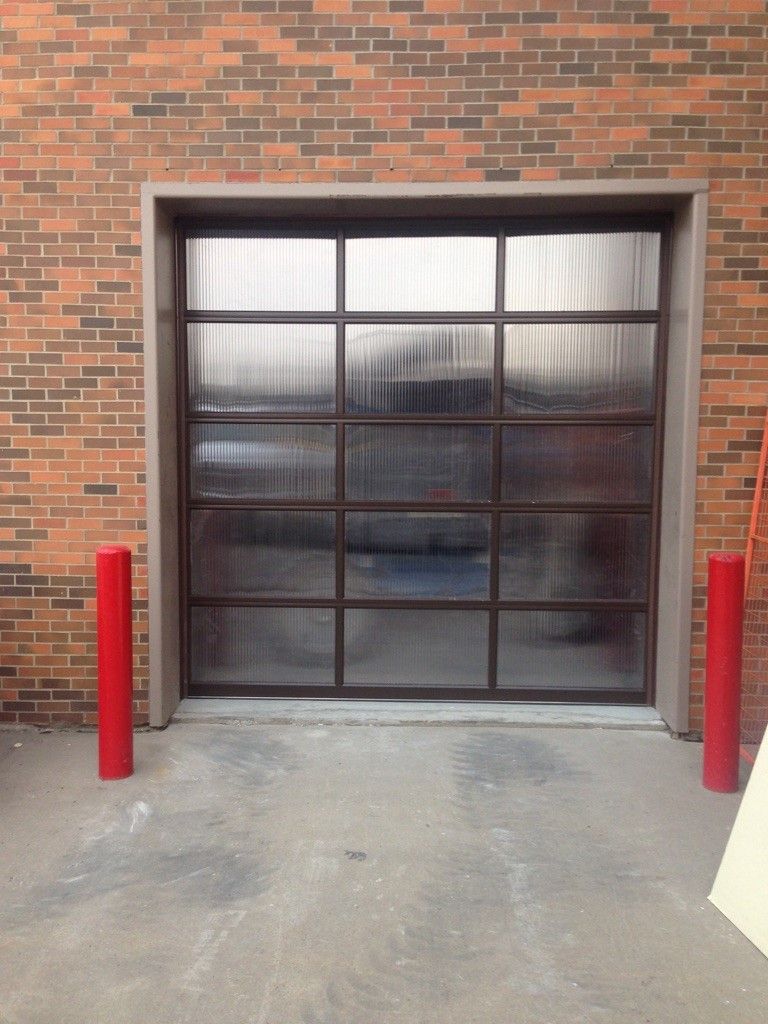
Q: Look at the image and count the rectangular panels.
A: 15